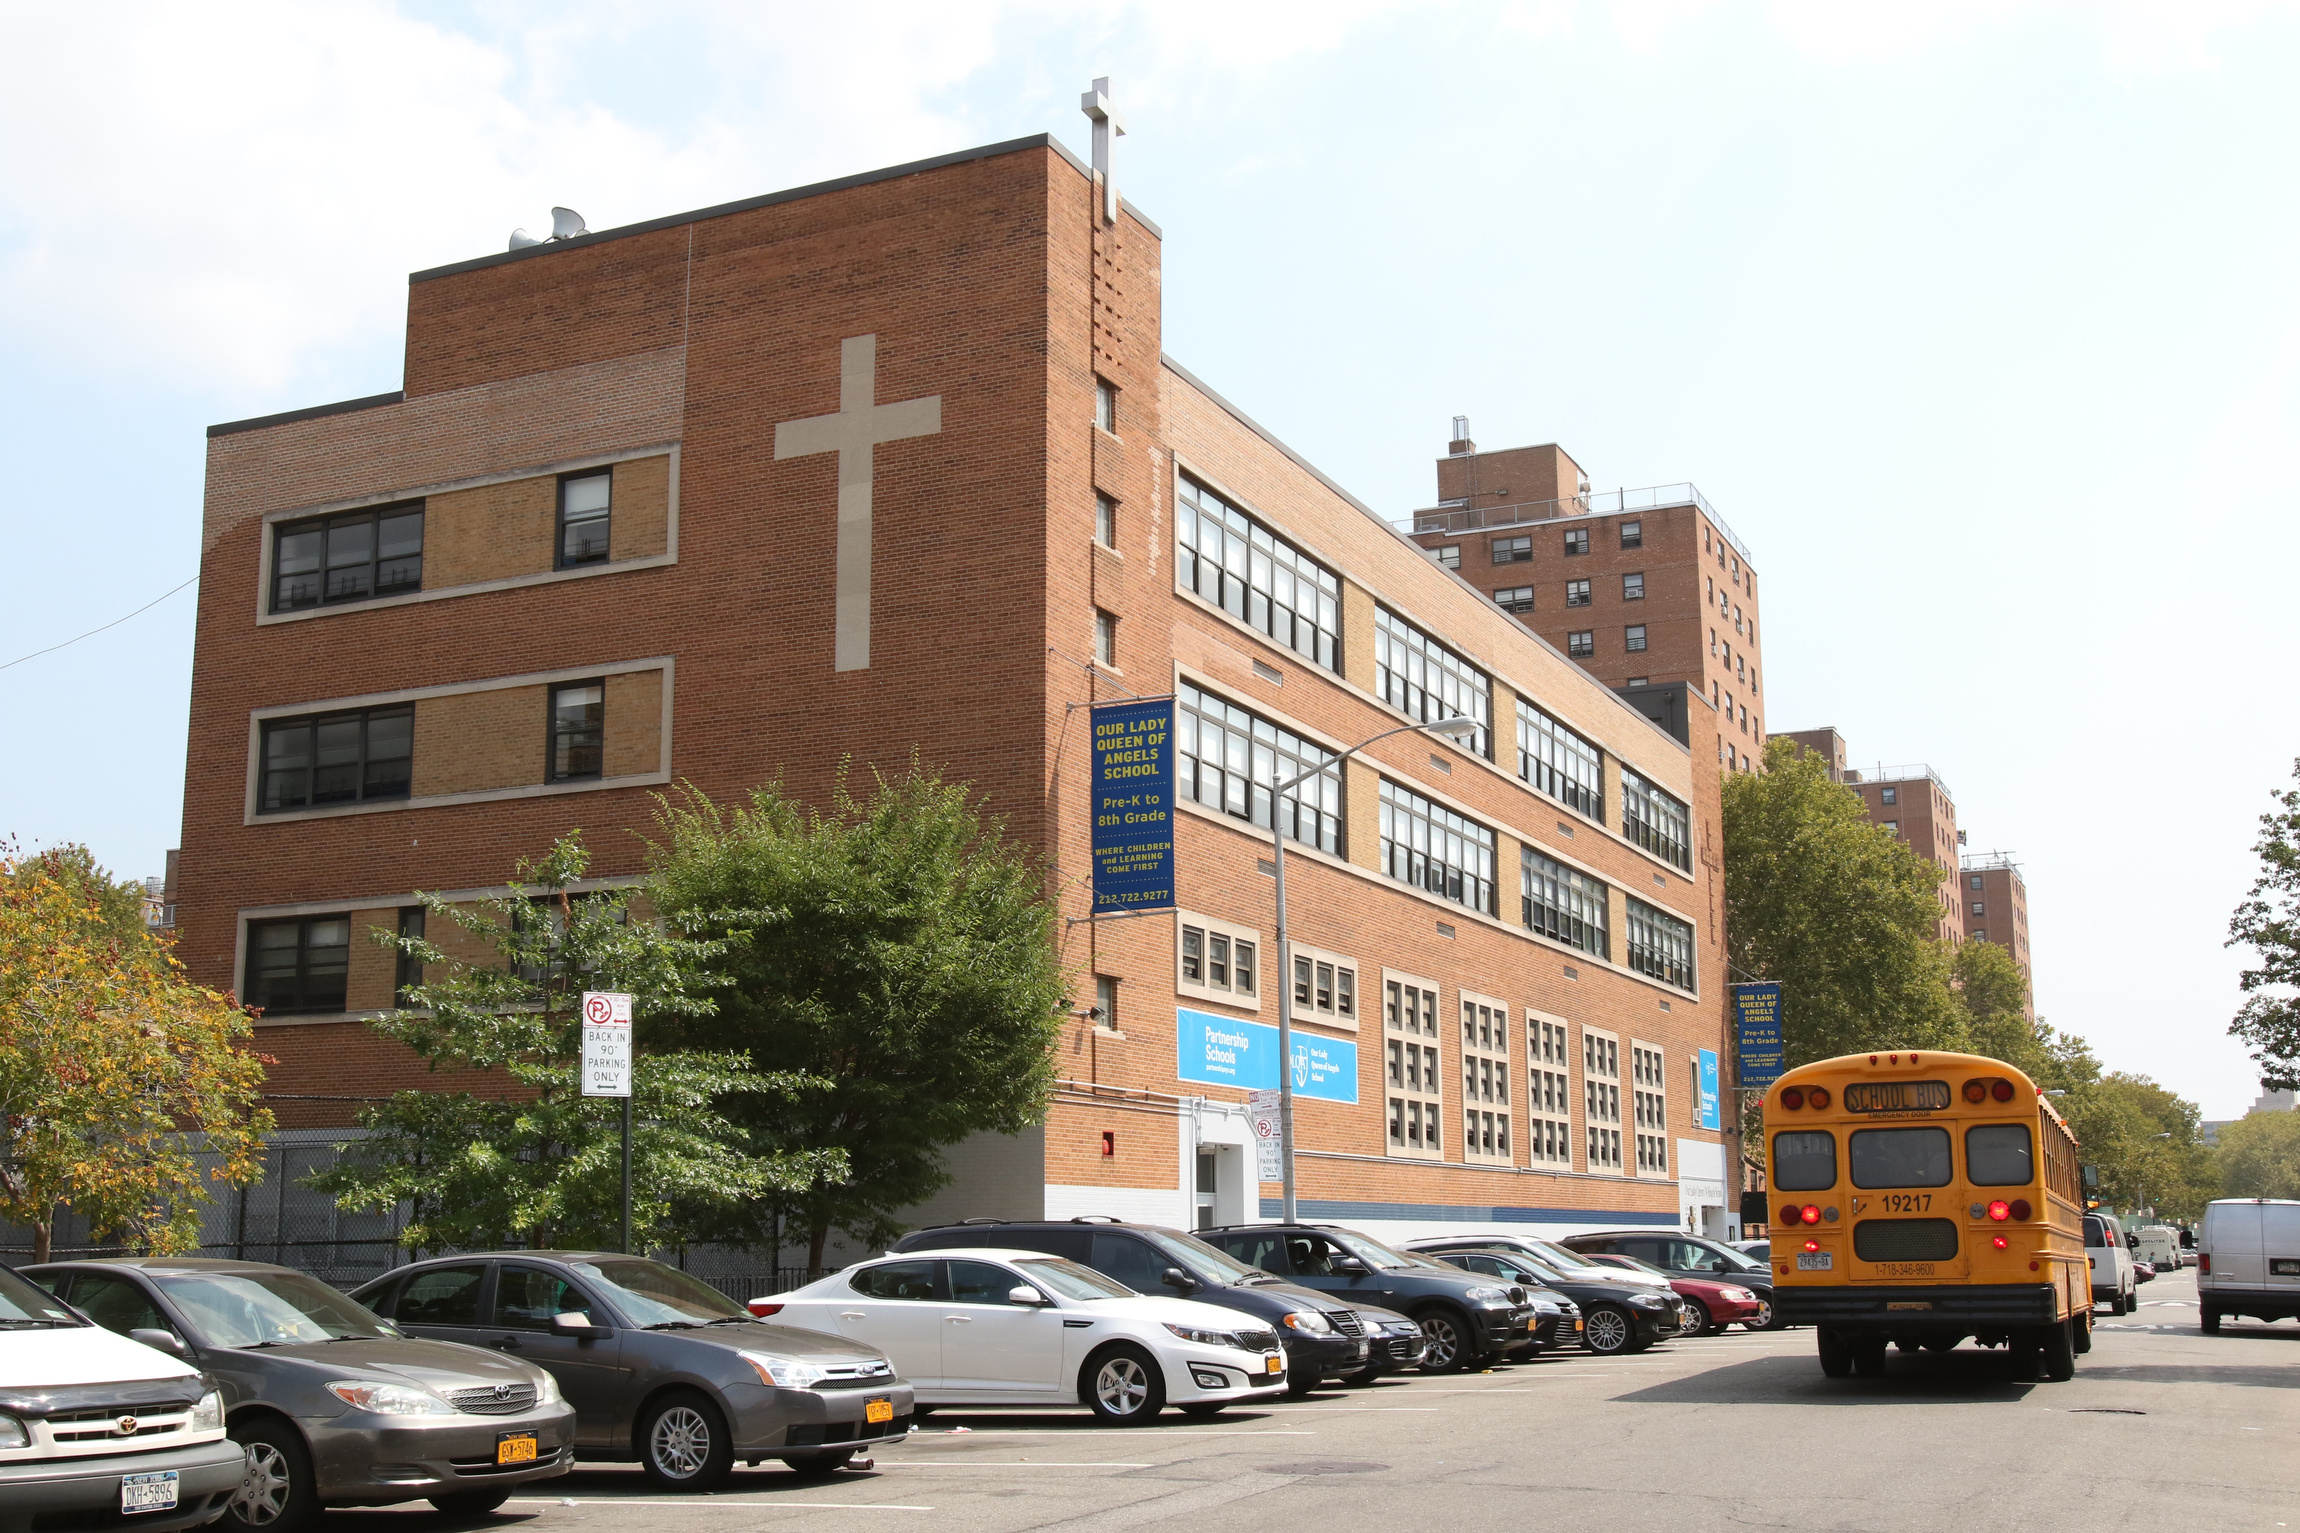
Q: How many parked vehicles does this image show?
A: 13